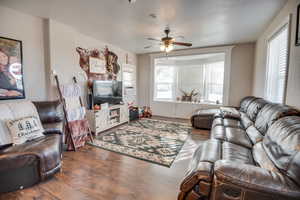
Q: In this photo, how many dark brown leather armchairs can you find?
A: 1